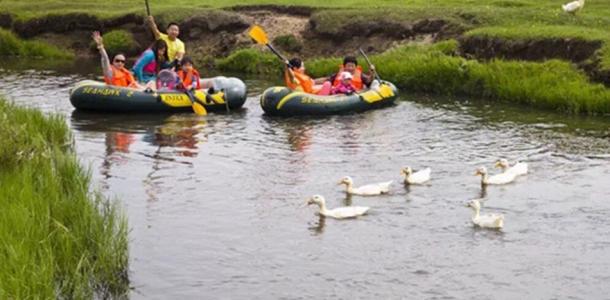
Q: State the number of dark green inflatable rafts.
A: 2